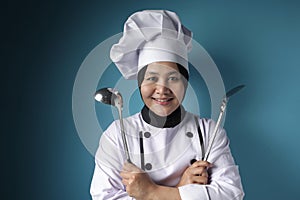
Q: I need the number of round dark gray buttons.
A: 4